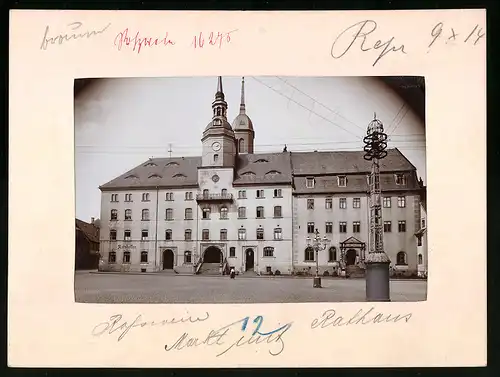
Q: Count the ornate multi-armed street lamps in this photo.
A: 1